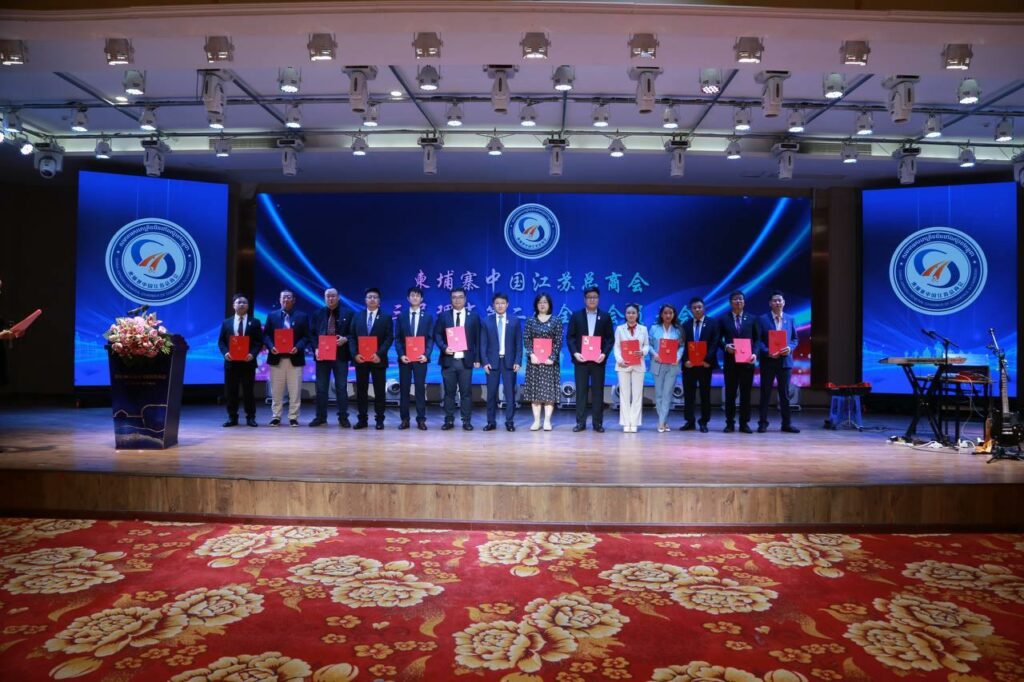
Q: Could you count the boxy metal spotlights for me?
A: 10